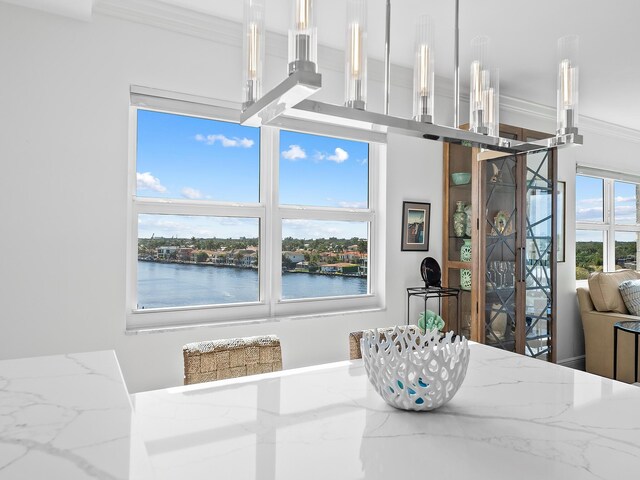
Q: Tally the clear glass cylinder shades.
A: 7